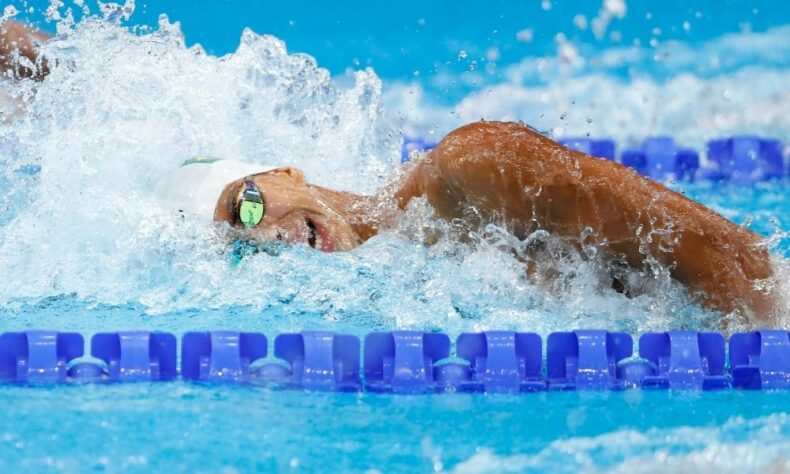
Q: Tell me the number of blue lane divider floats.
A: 13